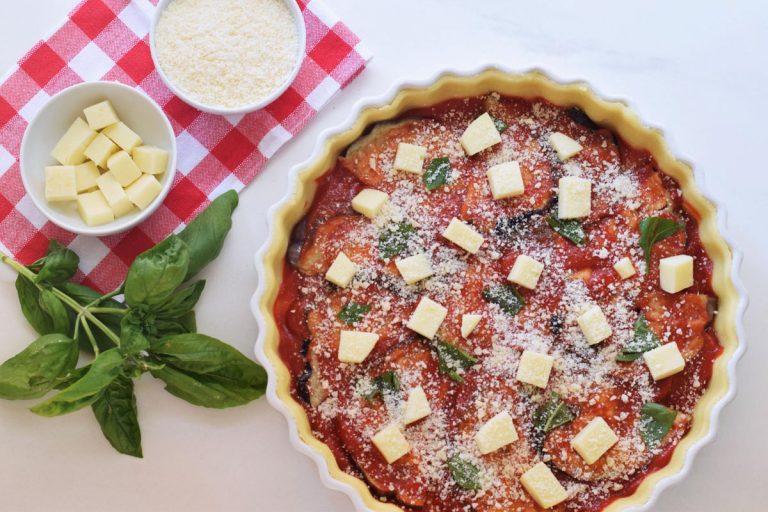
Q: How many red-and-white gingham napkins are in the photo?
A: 1